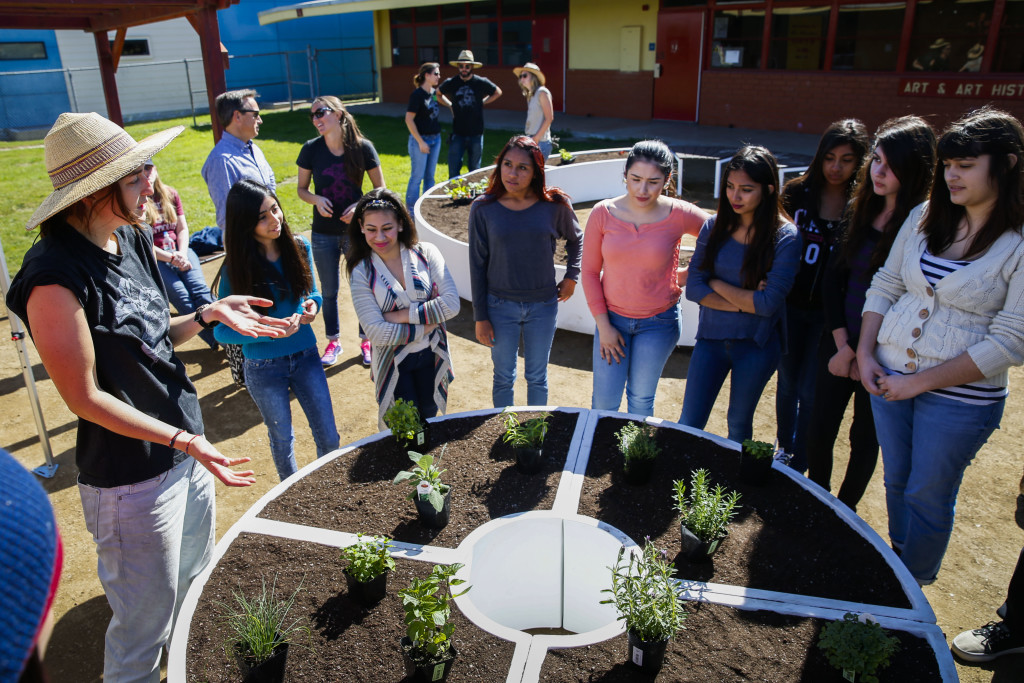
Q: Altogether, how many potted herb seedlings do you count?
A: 11